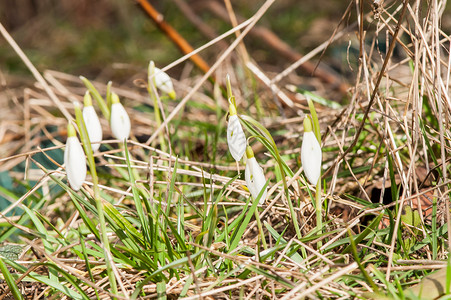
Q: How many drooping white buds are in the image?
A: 7